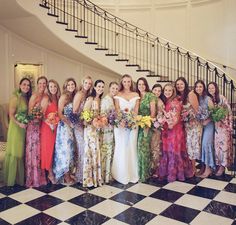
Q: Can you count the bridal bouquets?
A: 14